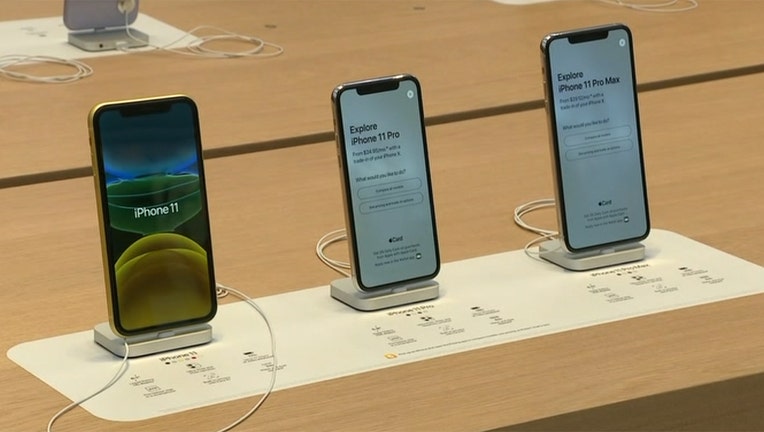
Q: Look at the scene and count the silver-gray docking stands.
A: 4